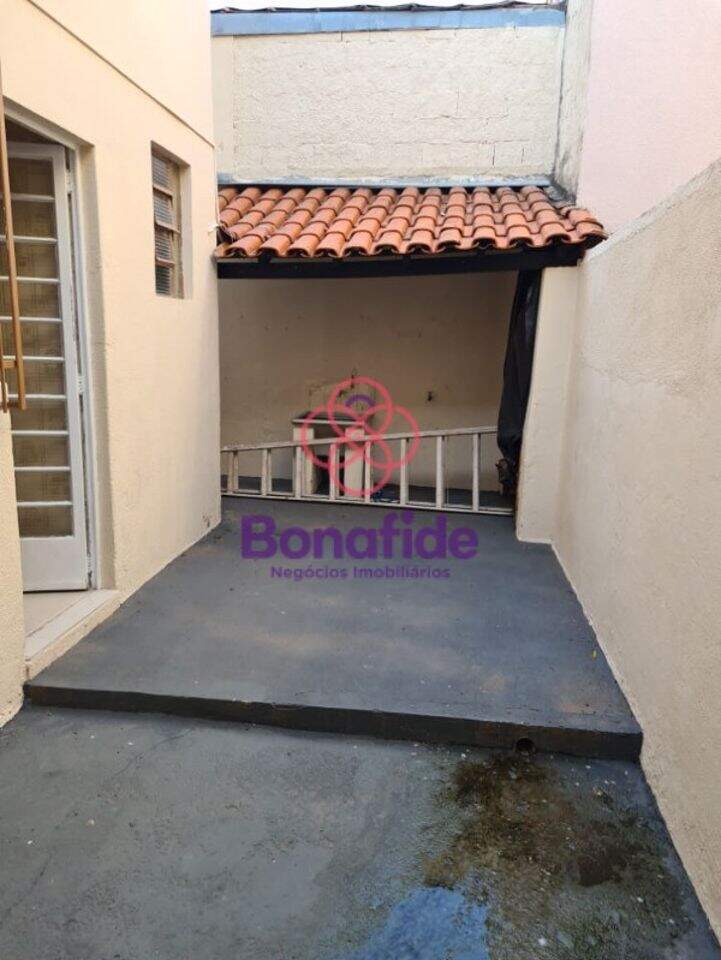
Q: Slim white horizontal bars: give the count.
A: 9